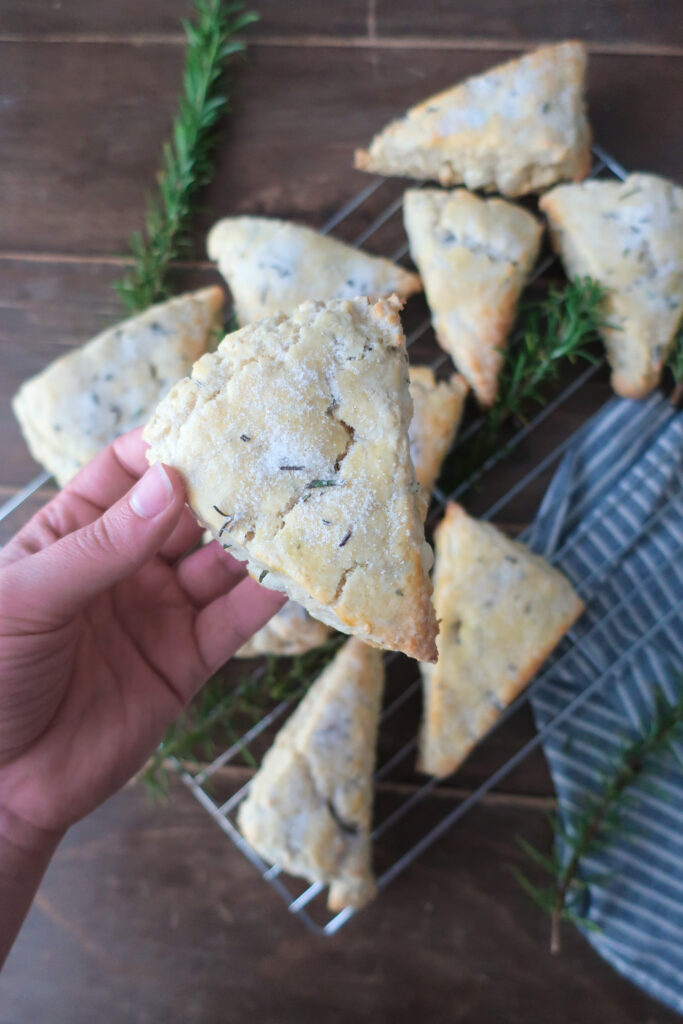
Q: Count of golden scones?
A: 10